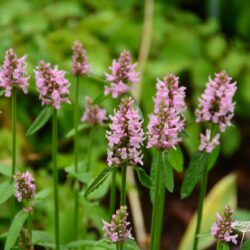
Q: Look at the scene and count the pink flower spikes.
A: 11